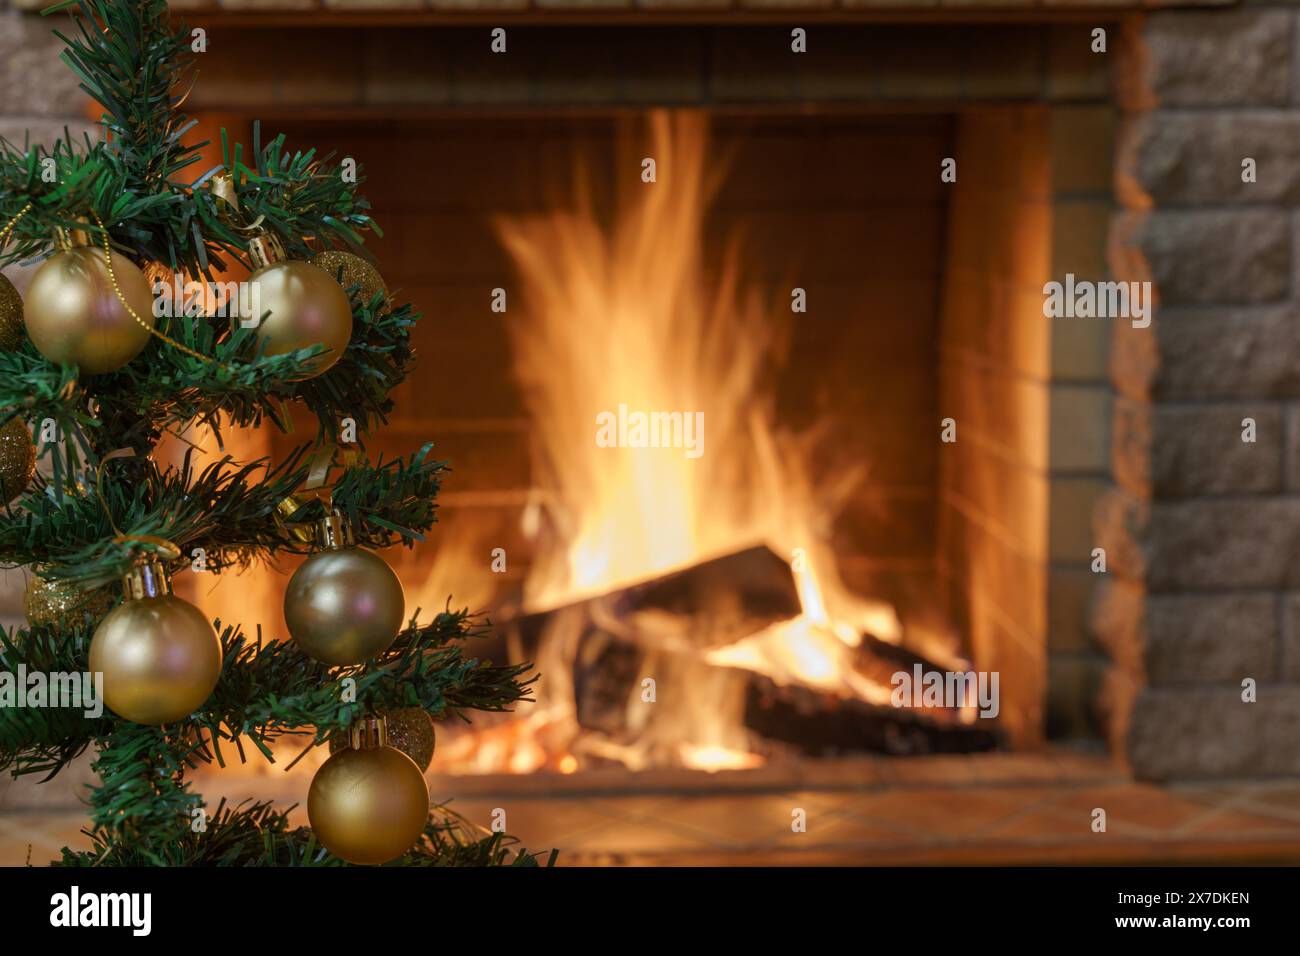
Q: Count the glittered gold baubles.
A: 5